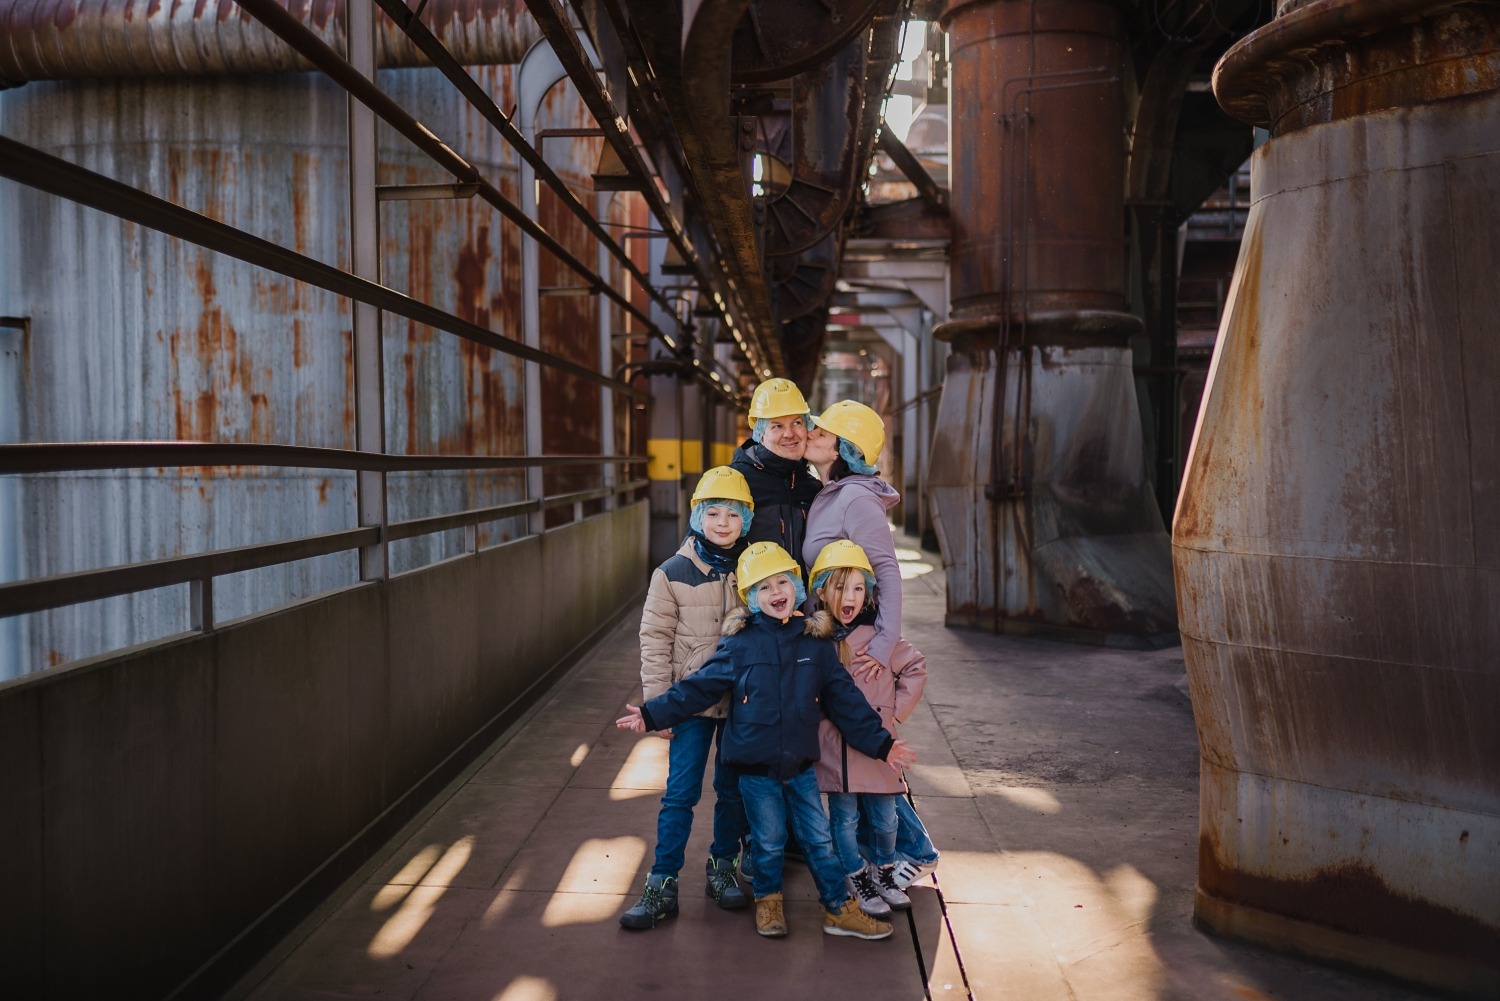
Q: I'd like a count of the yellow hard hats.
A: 5